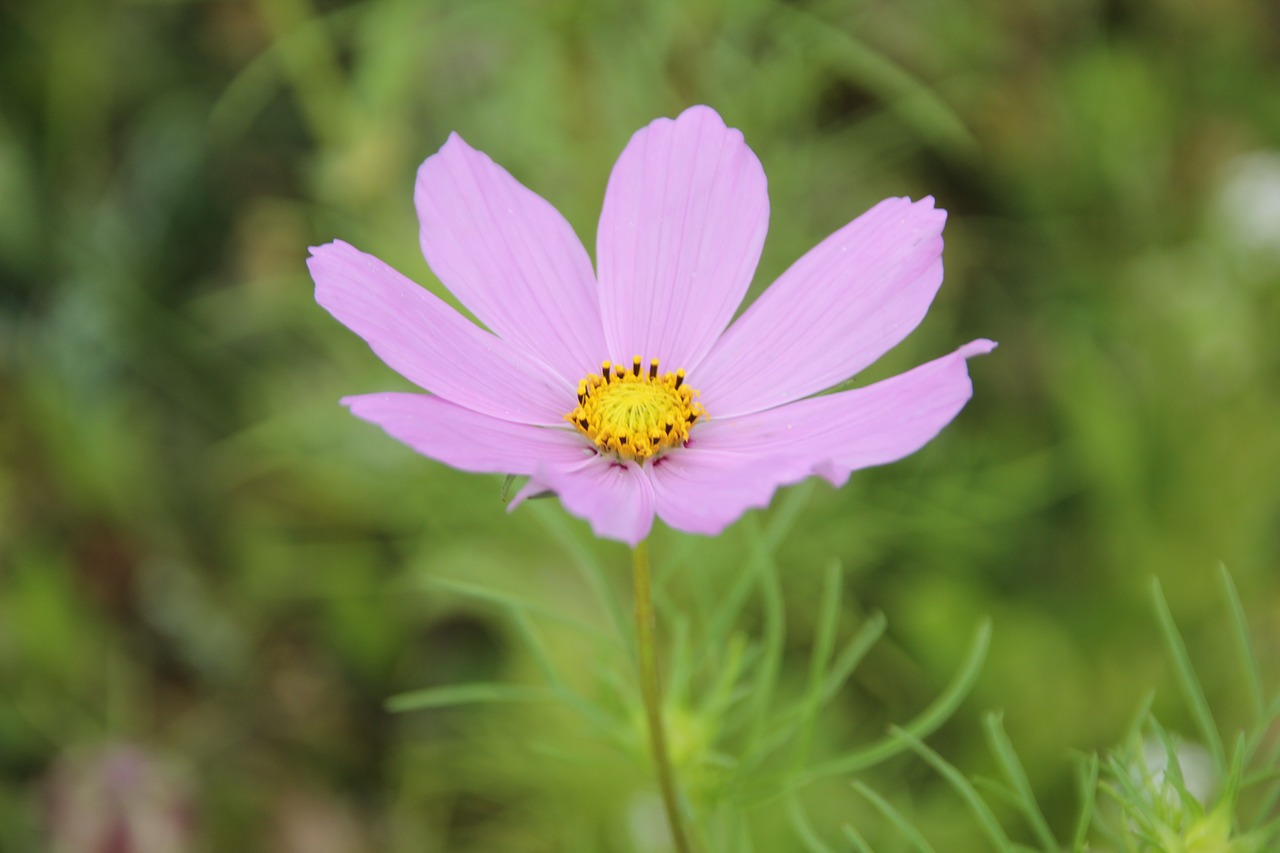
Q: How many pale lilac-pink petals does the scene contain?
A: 8